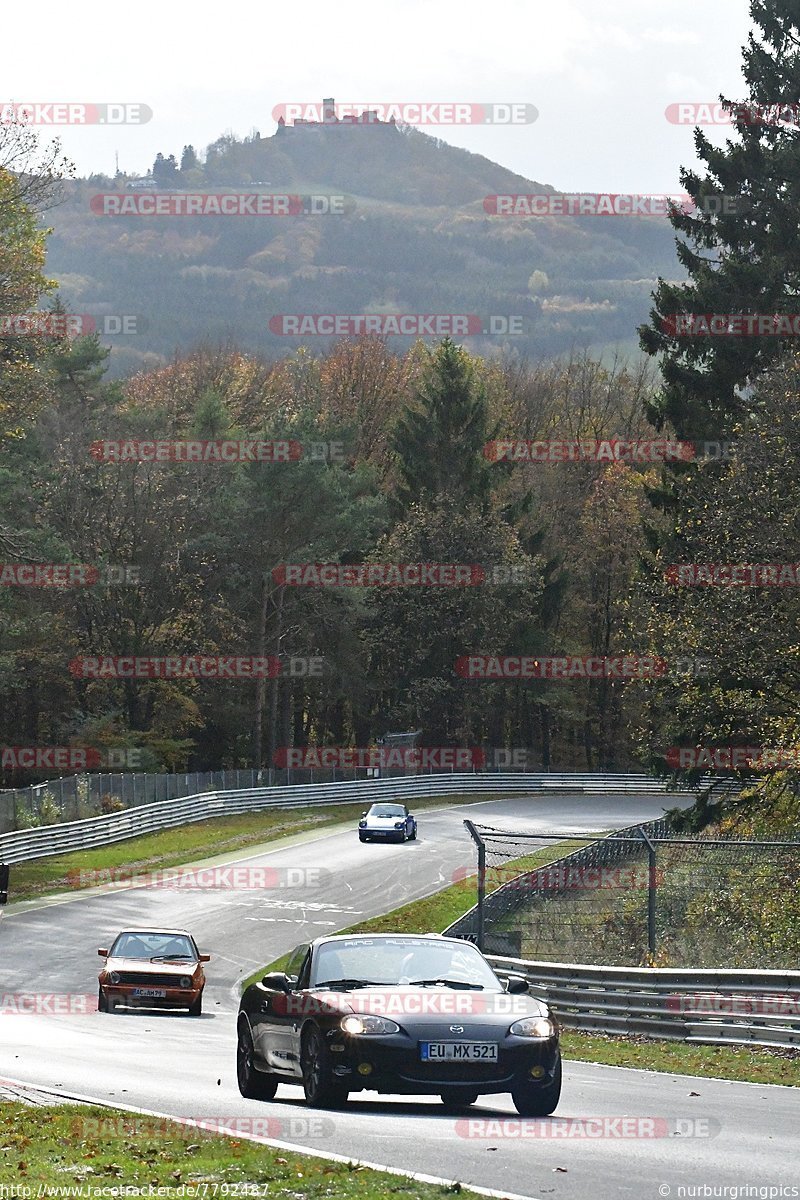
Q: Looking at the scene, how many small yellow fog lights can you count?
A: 2